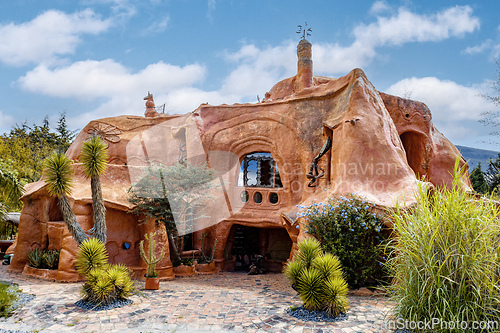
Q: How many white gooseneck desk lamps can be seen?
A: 0